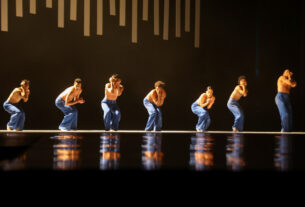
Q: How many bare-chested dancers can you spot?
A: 7